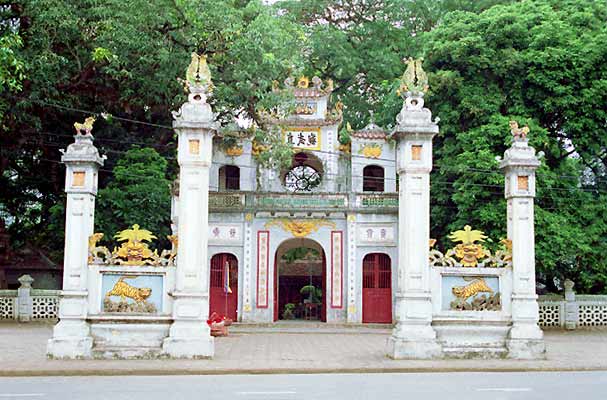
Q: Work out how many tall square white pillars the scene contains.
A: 4